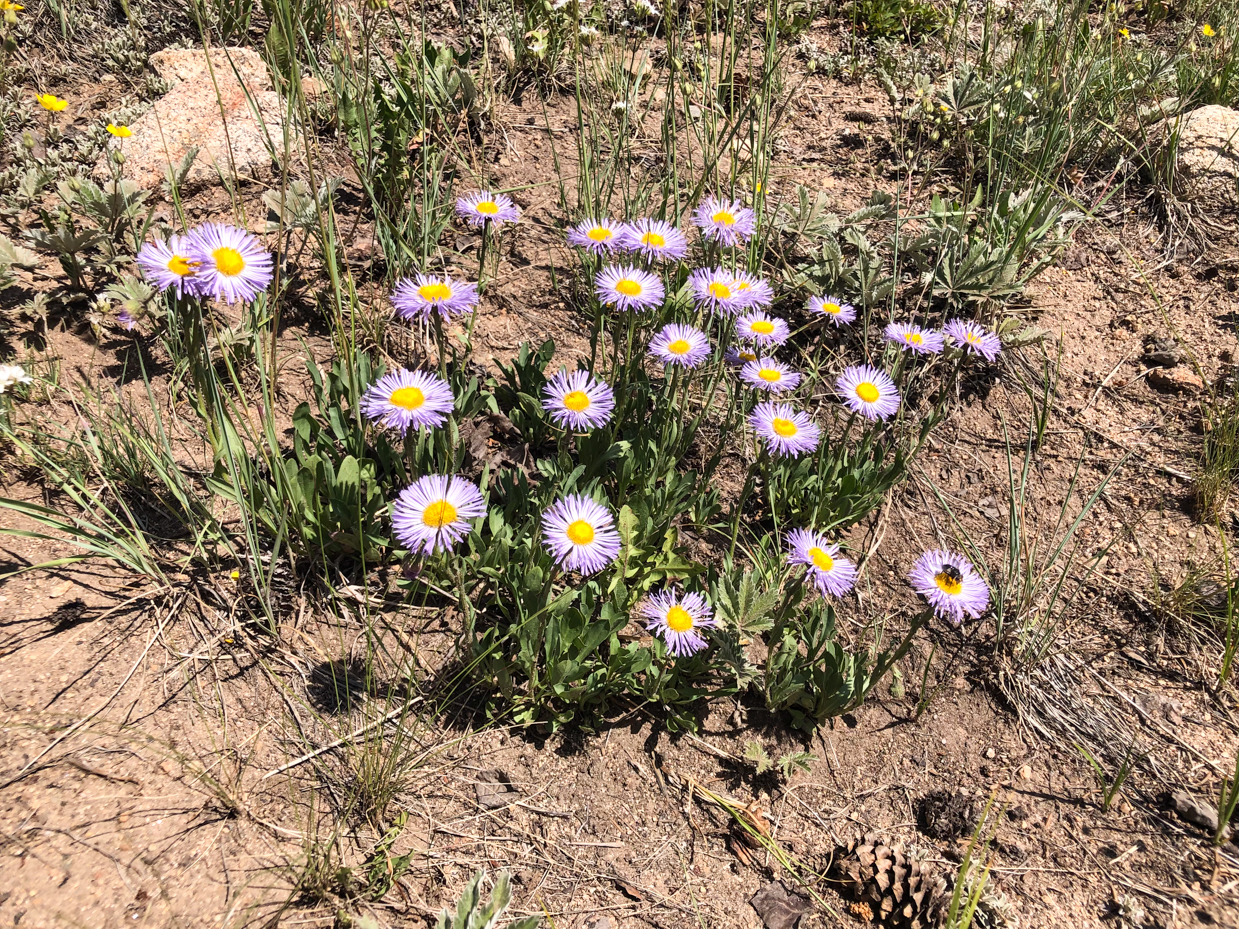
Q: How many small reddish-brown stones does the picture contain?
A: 1